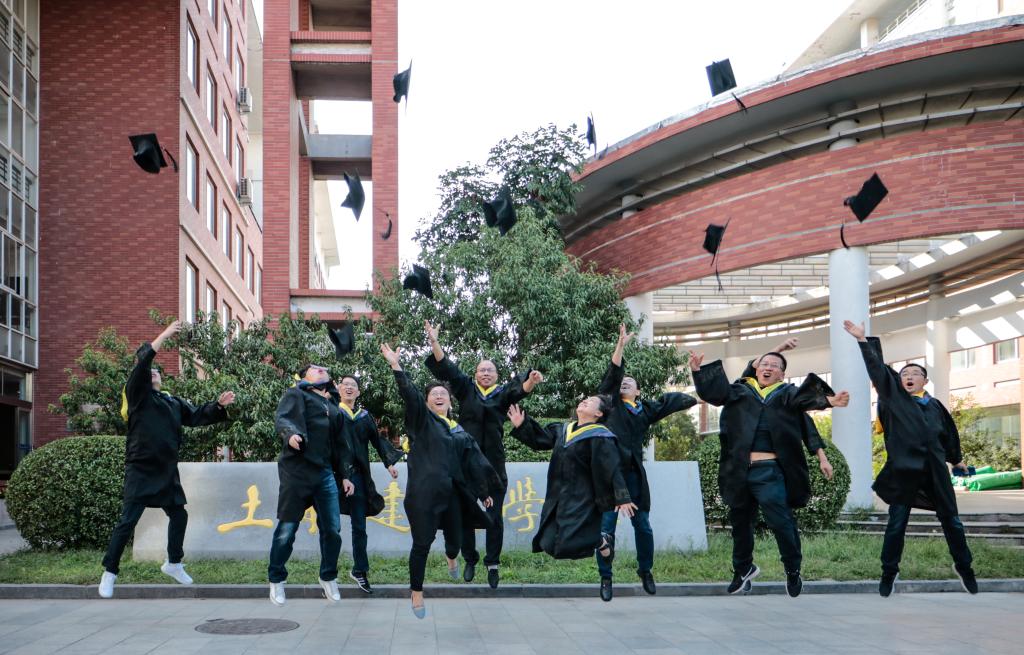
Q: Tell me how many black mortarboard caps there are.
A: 10